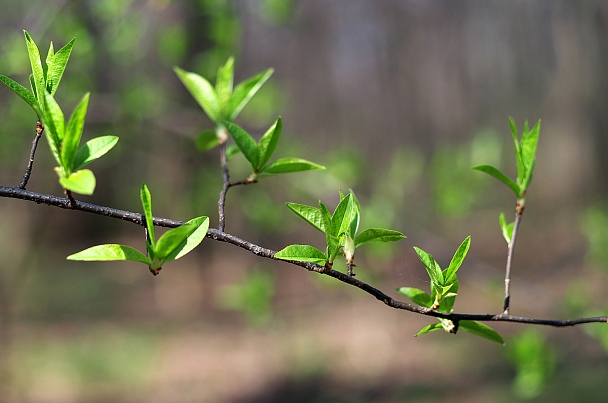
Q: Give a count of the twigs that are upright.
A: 3